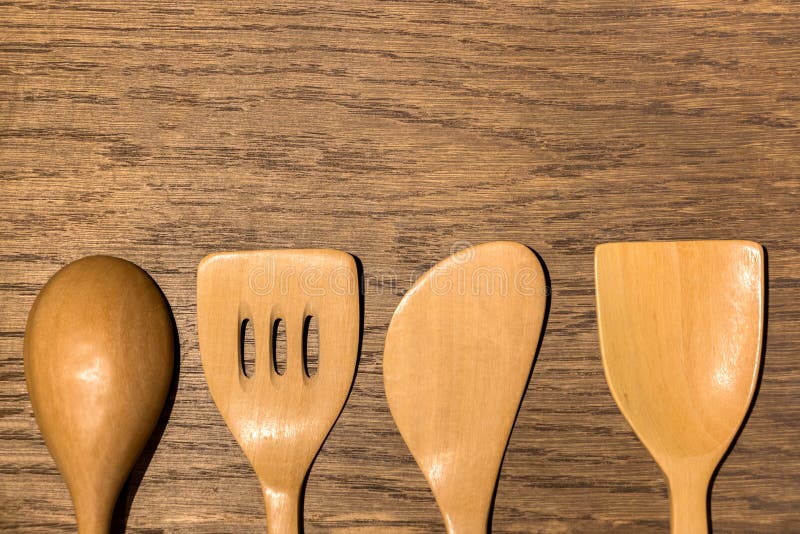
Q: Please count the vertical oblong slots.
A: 3